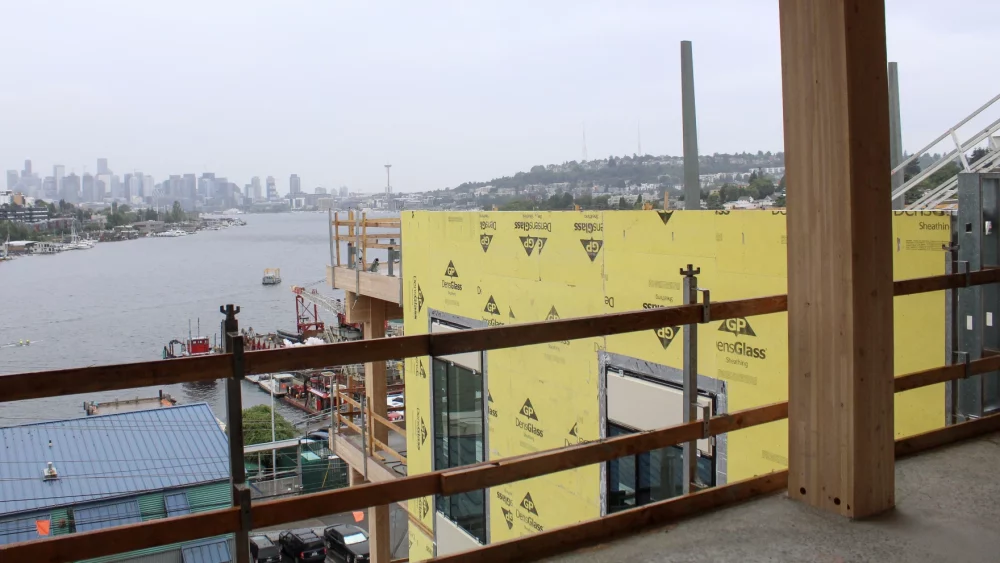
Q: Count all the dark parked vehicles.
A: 3